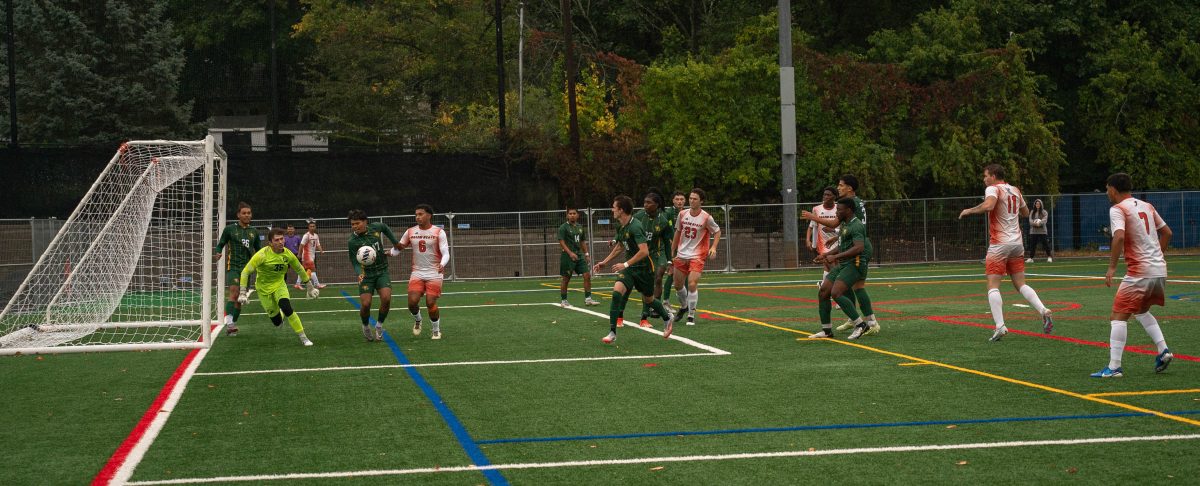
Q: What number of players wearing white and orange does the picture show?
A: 6